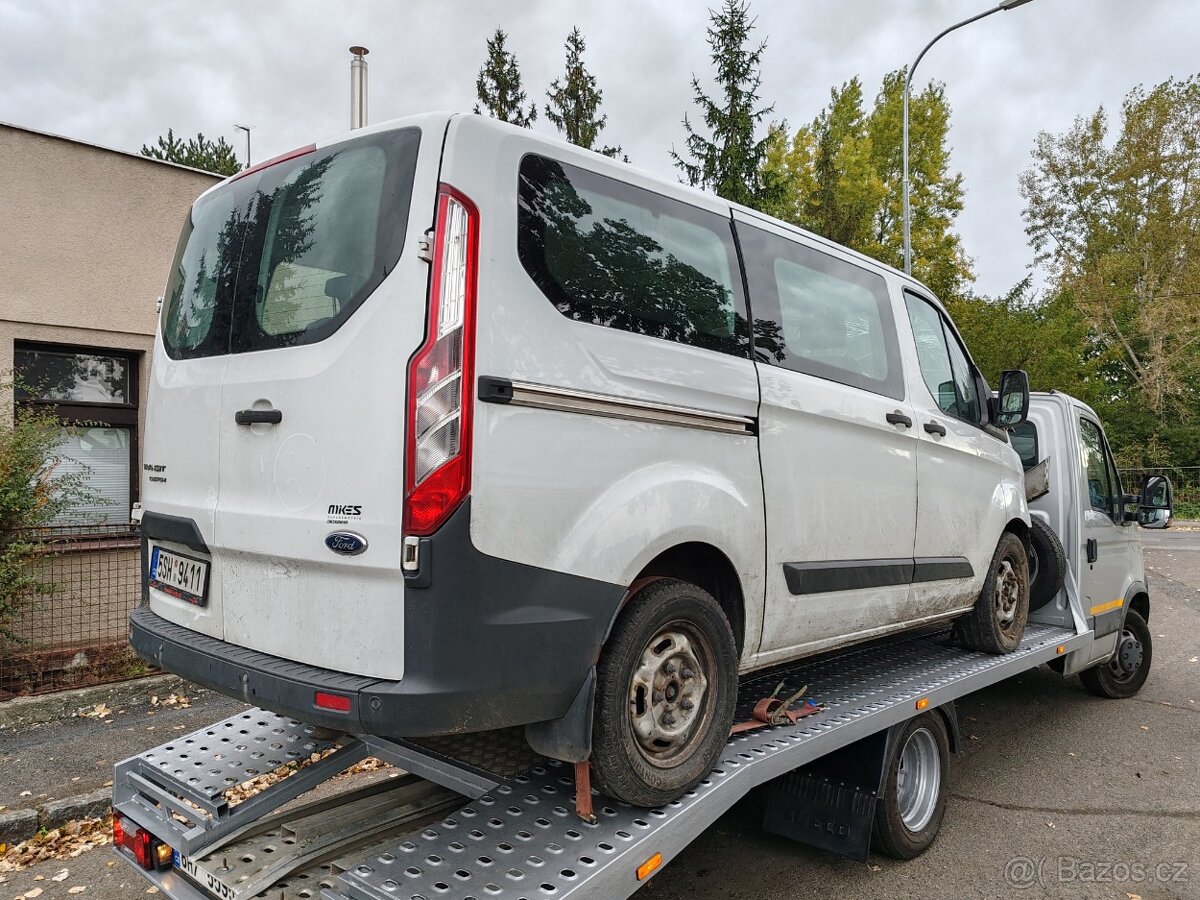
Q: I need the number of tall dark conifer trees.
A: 3